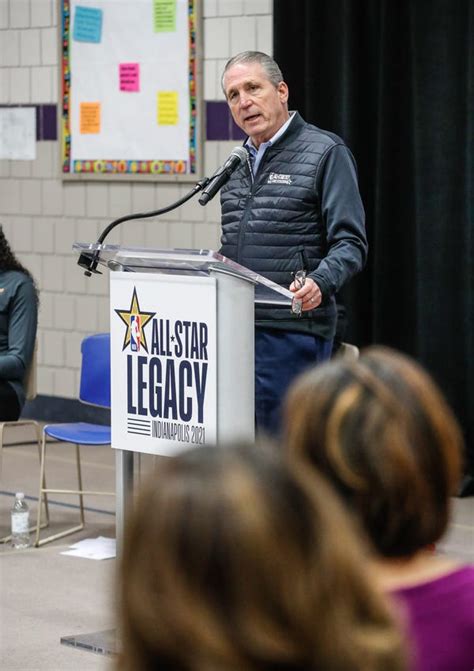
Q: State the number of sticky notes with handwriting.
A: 5